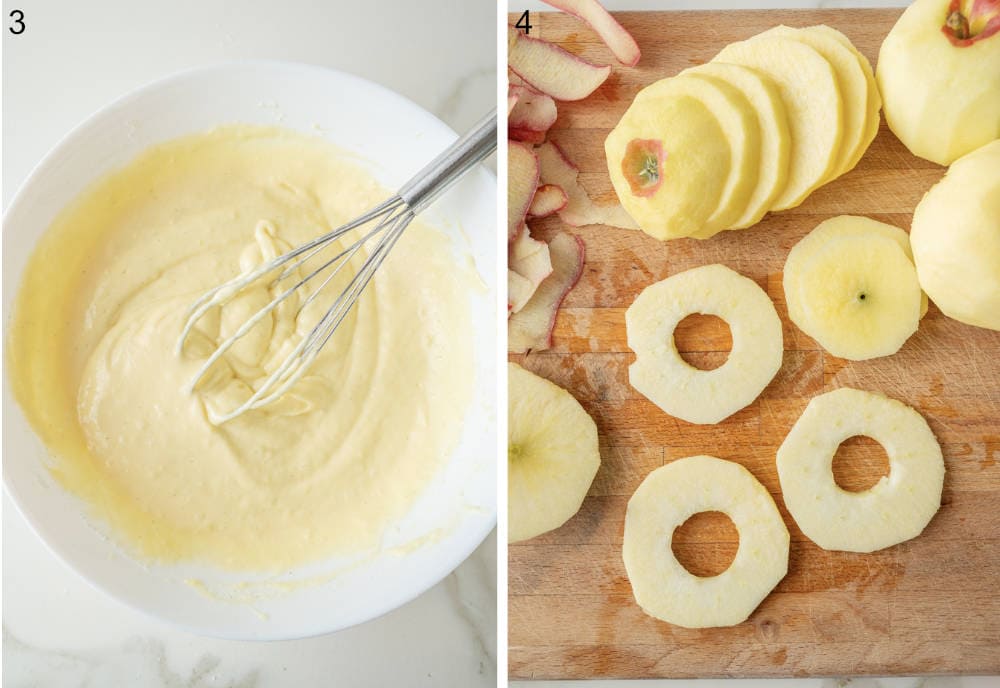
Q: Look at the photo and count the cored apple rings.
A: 3